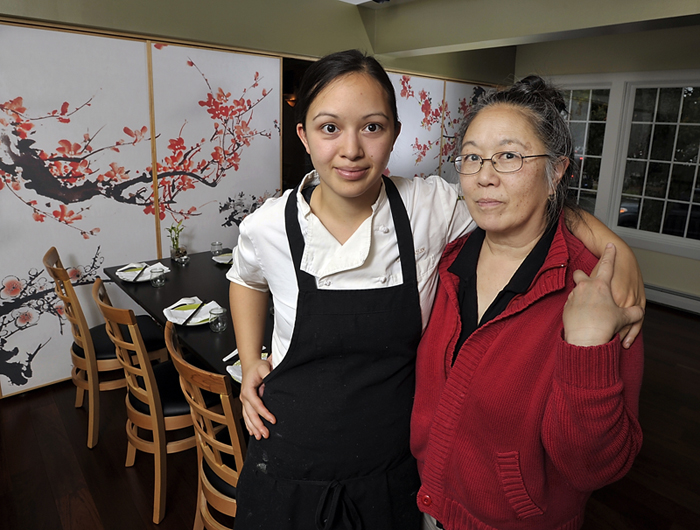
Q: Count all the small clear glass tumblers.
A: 3